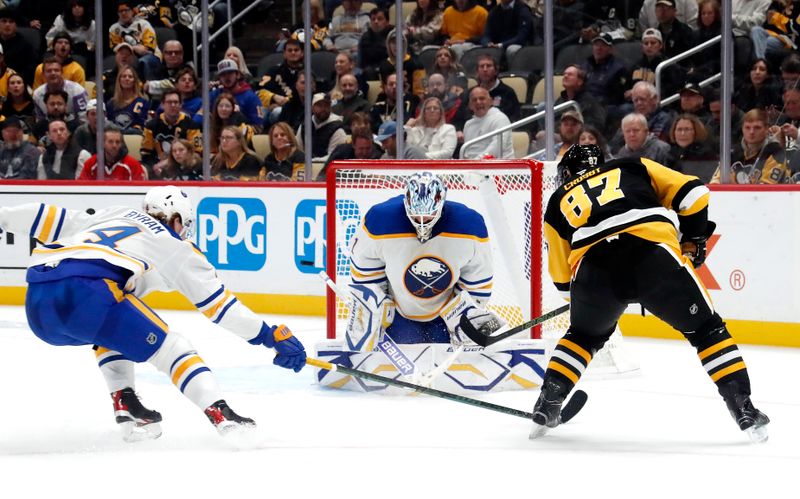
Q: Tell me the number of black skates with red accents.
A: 2